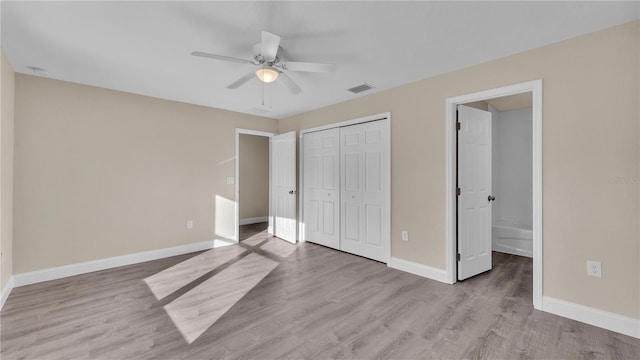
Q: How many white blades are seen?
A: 5